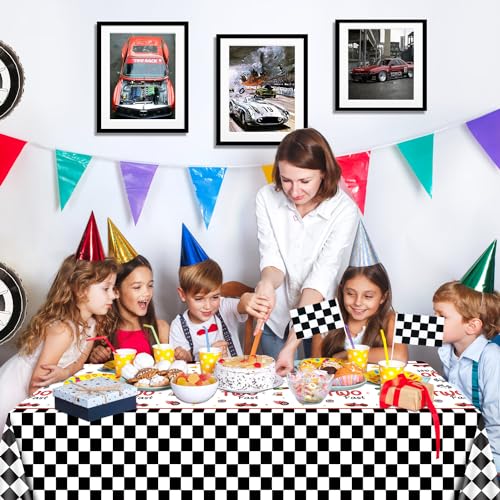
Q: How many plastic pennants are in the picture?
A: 8